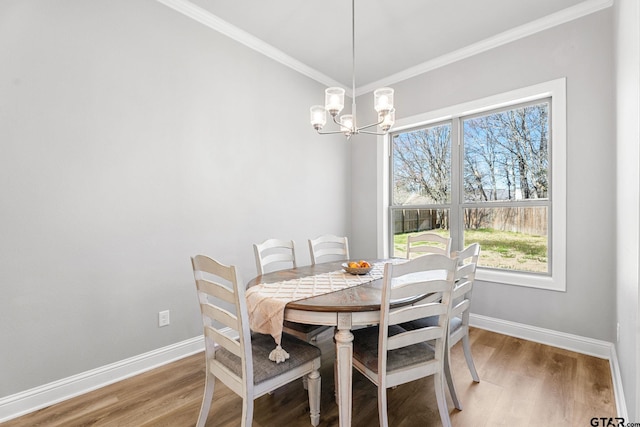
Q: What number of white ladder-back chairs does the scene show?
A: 6